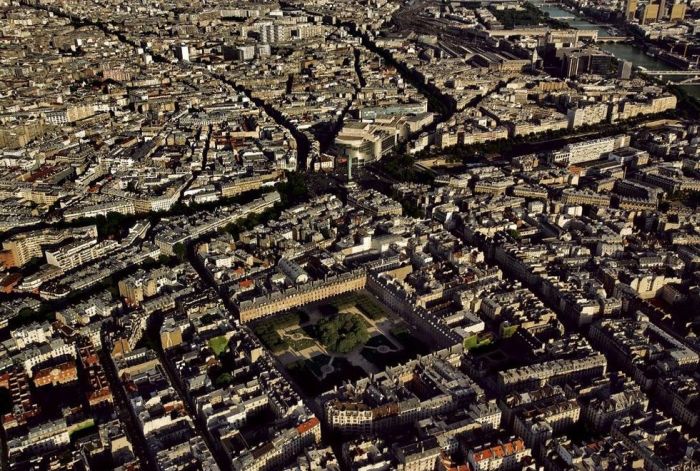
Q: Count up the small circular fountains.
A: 3